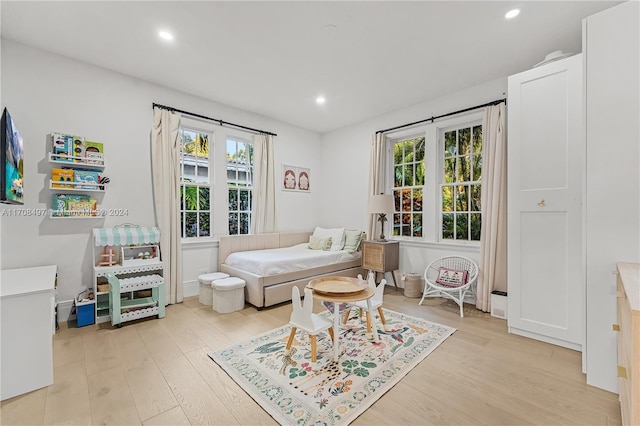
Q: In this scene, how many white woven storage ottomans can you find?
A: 2